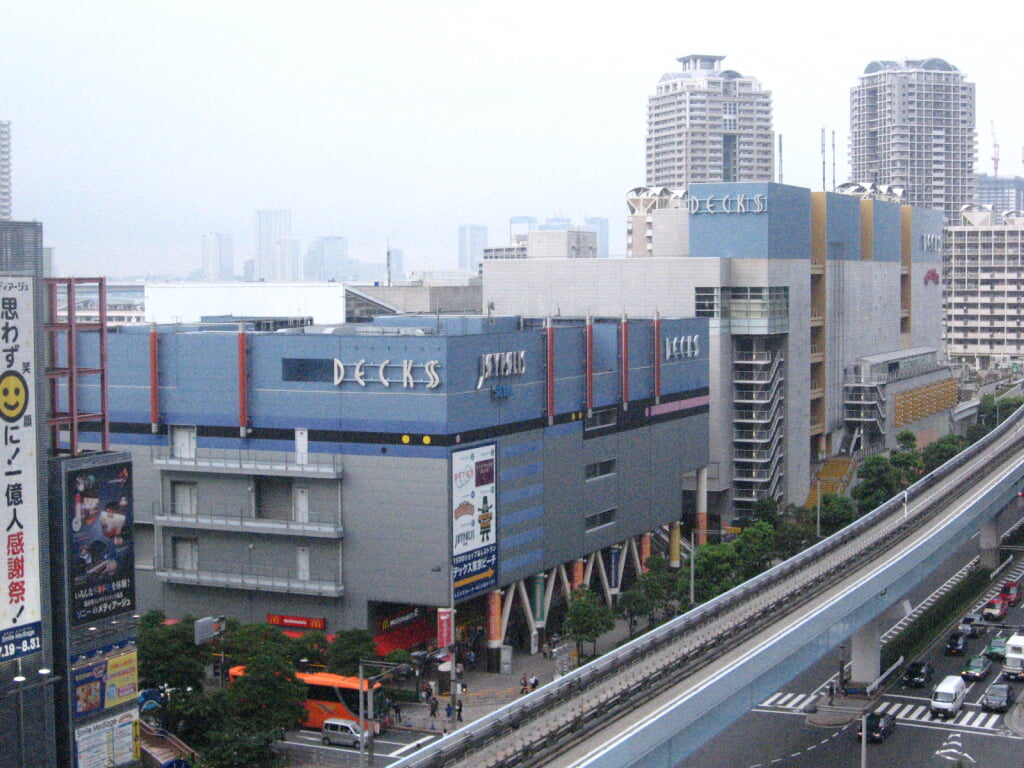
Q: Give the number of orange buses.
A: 1